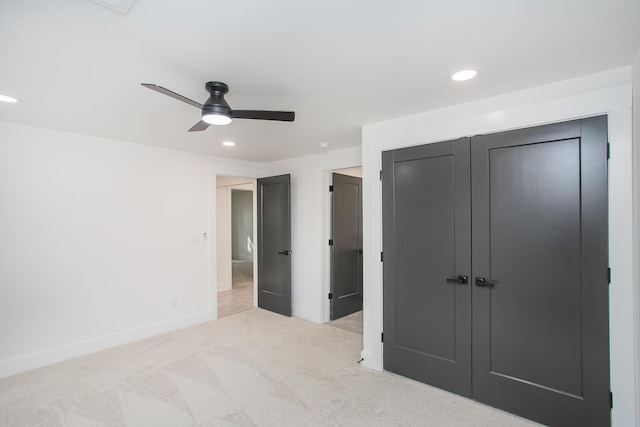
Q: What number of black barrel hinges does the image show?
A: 9